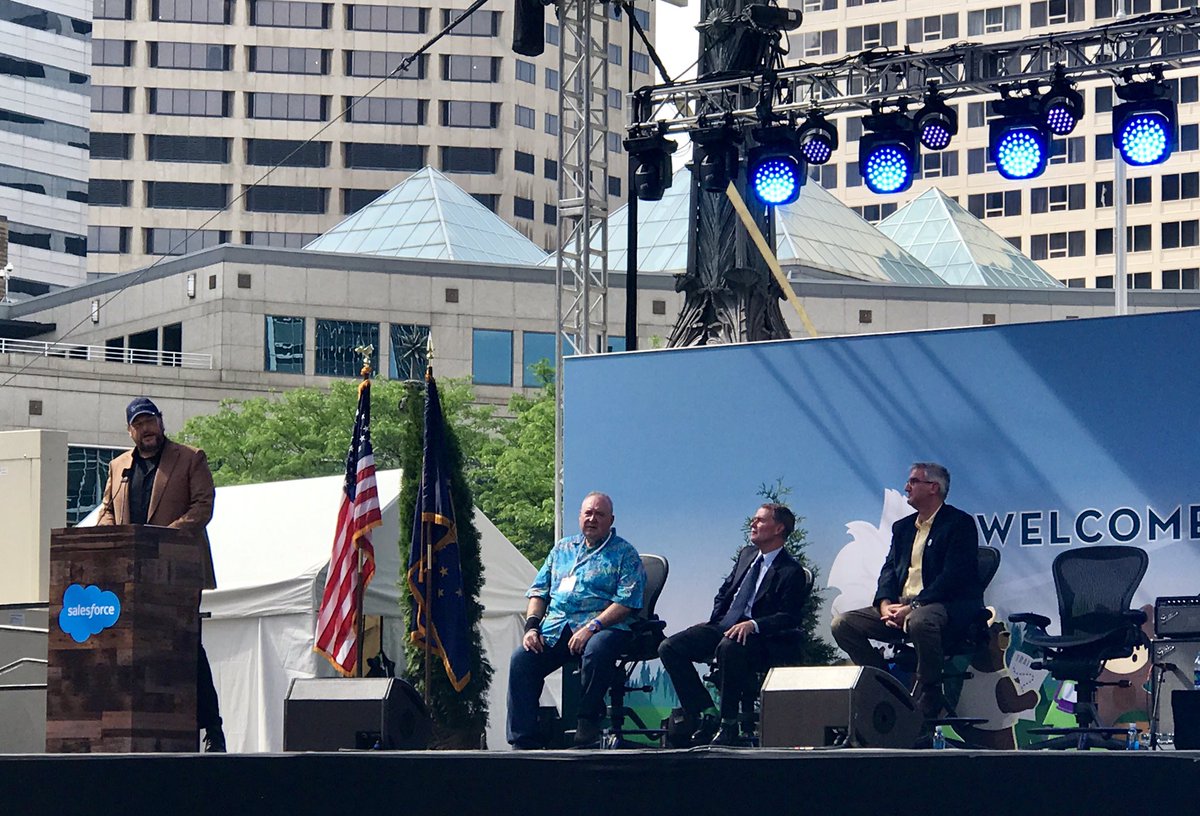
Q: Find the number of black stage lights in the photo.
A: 9